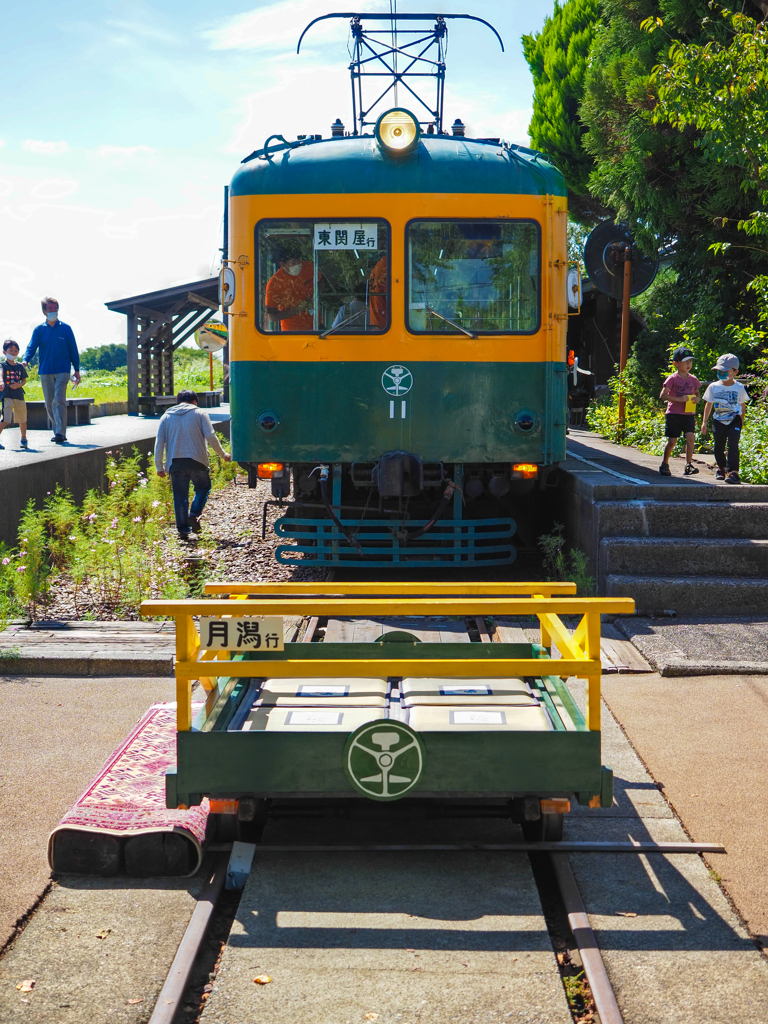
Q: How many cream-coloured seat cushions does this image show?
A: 4